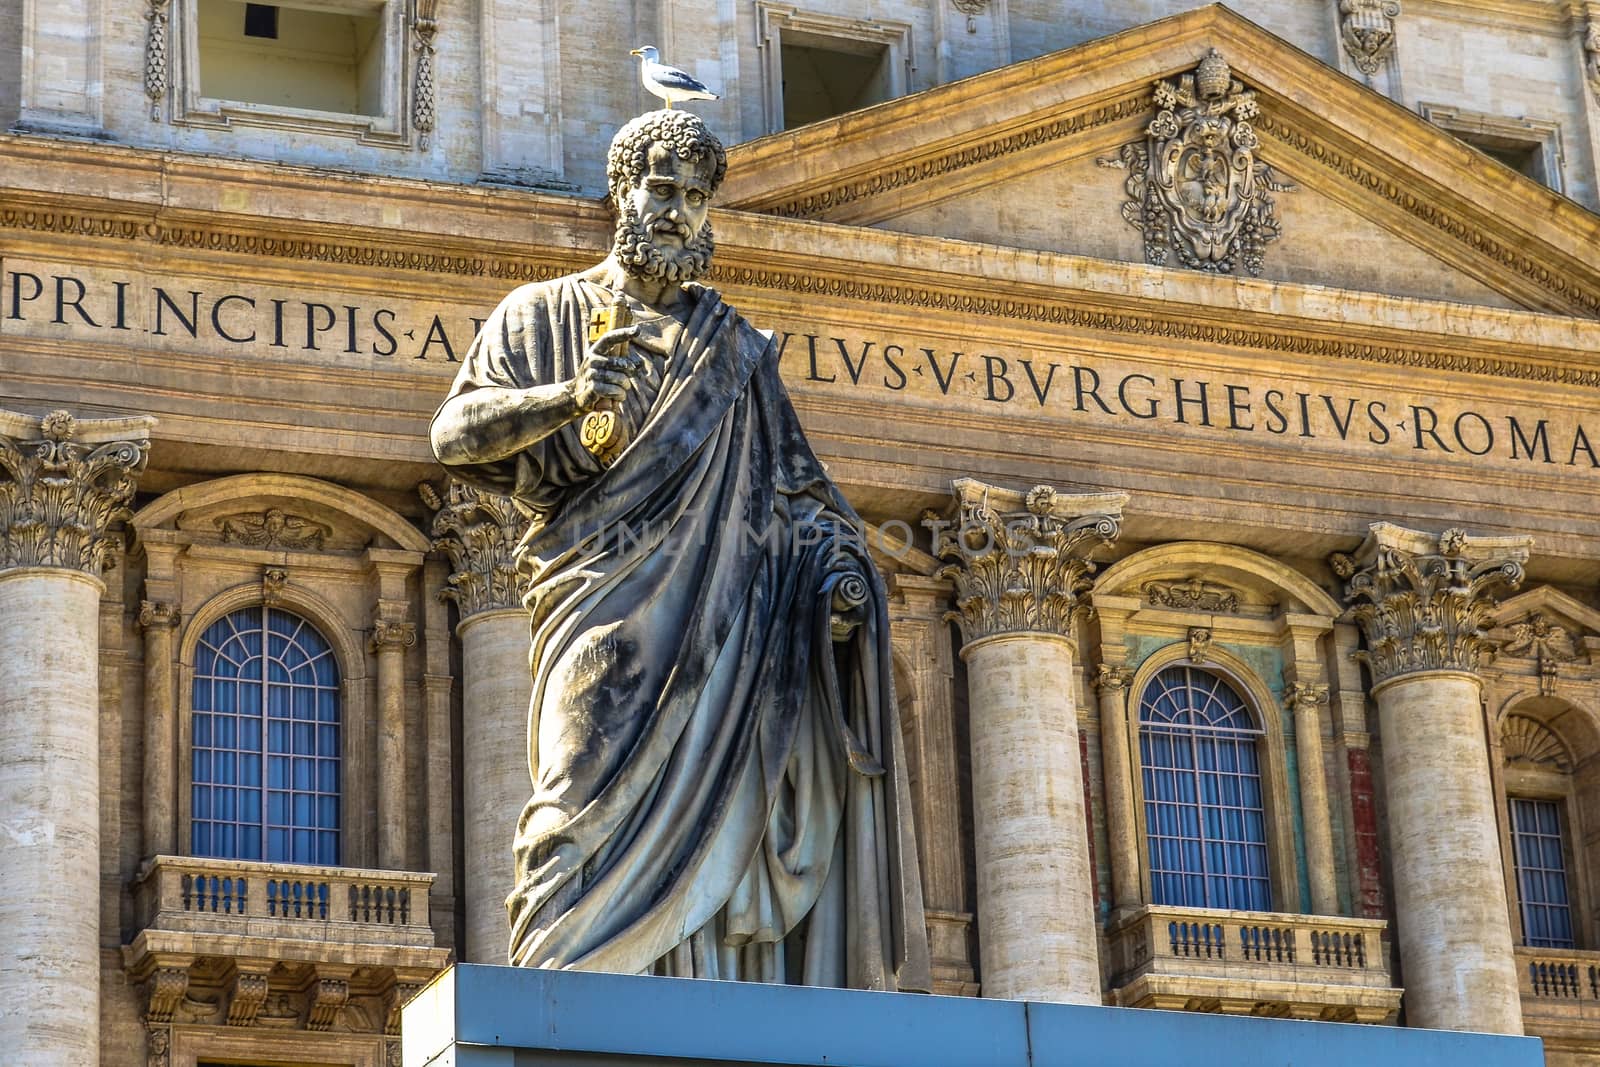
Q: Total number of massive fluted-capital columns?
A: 4